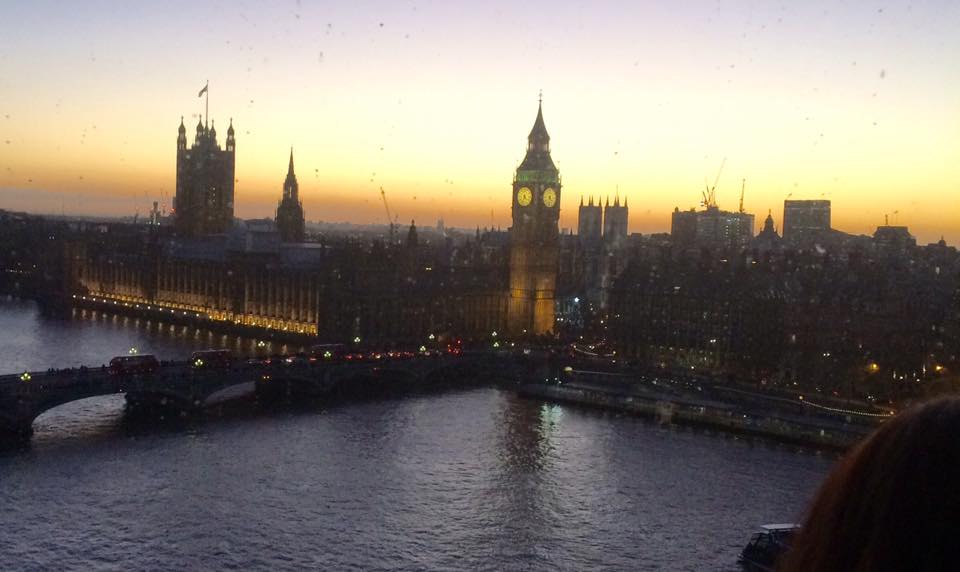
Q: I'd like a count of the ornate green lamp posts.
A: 10